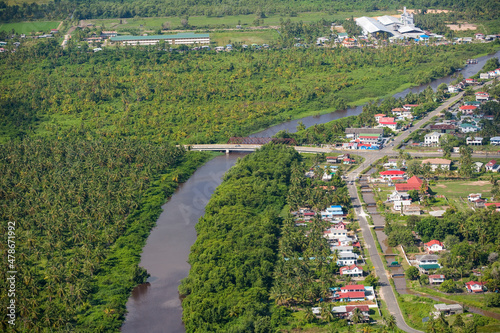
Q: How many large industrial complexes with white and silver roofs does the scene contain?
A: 1